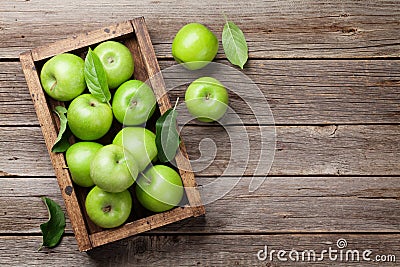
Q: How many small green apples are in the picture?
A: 11